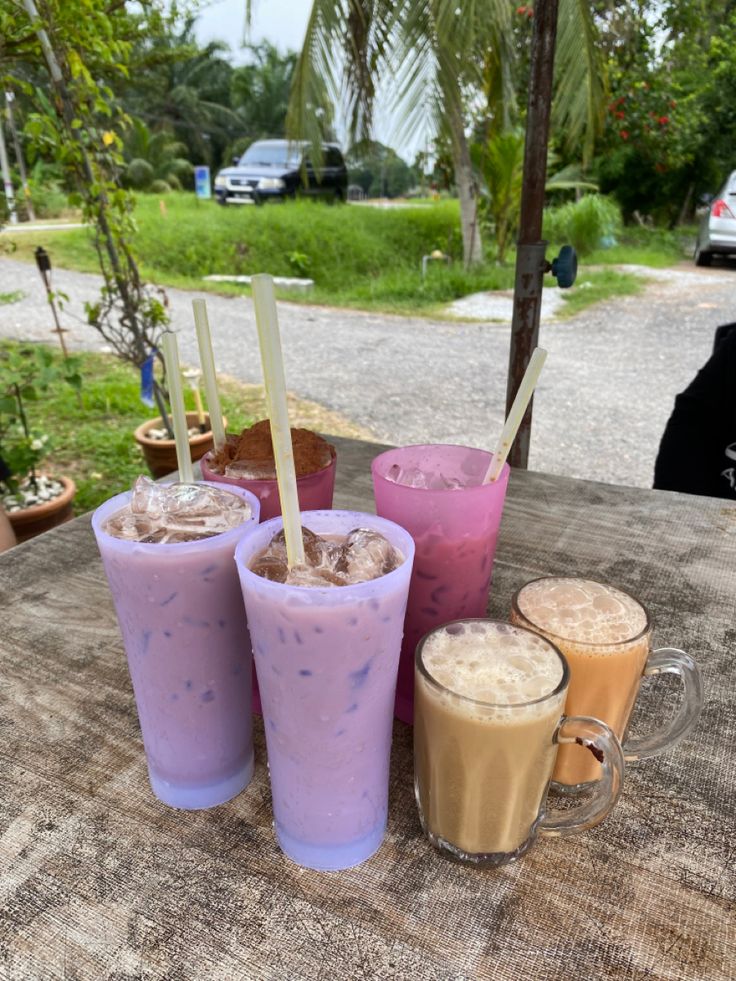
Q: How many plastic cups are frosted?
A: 4